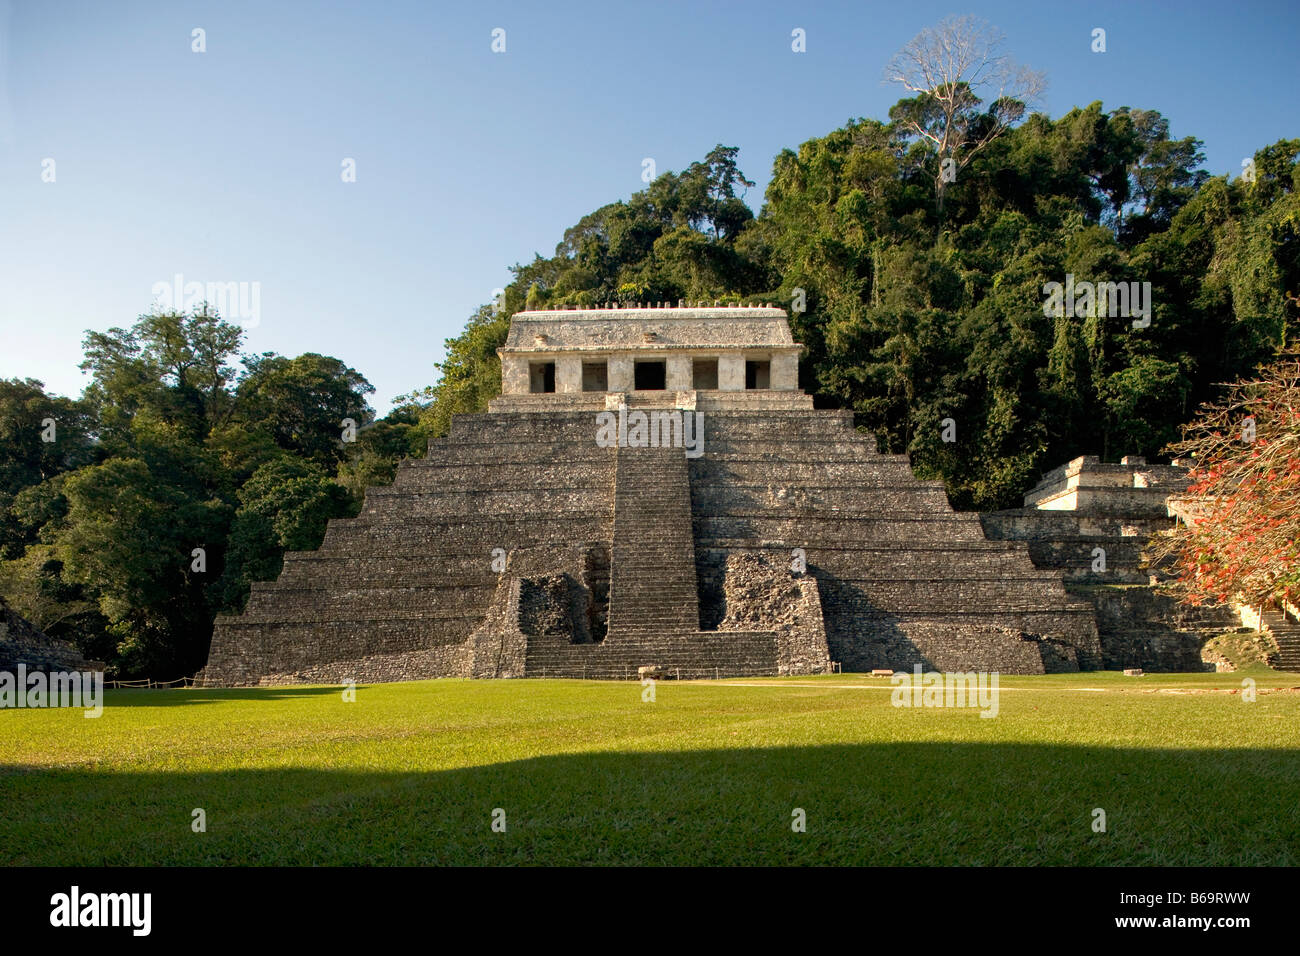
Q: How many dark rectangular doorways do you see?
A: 5